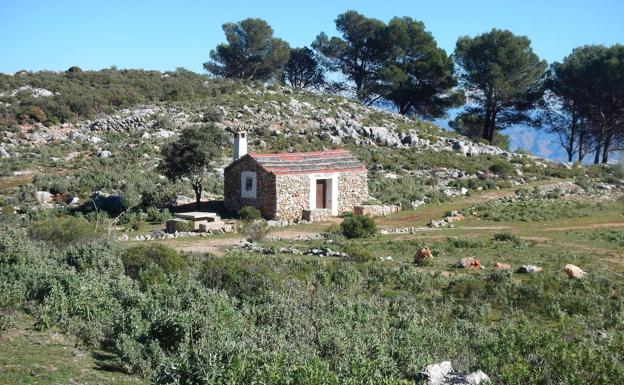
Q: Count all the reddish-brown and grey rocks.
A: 5